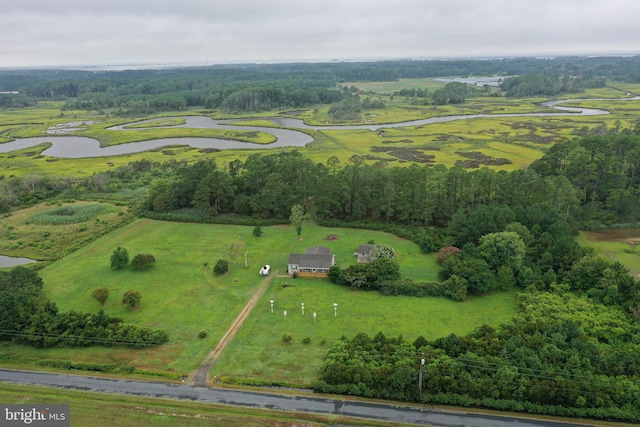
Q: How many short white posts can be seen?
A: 5